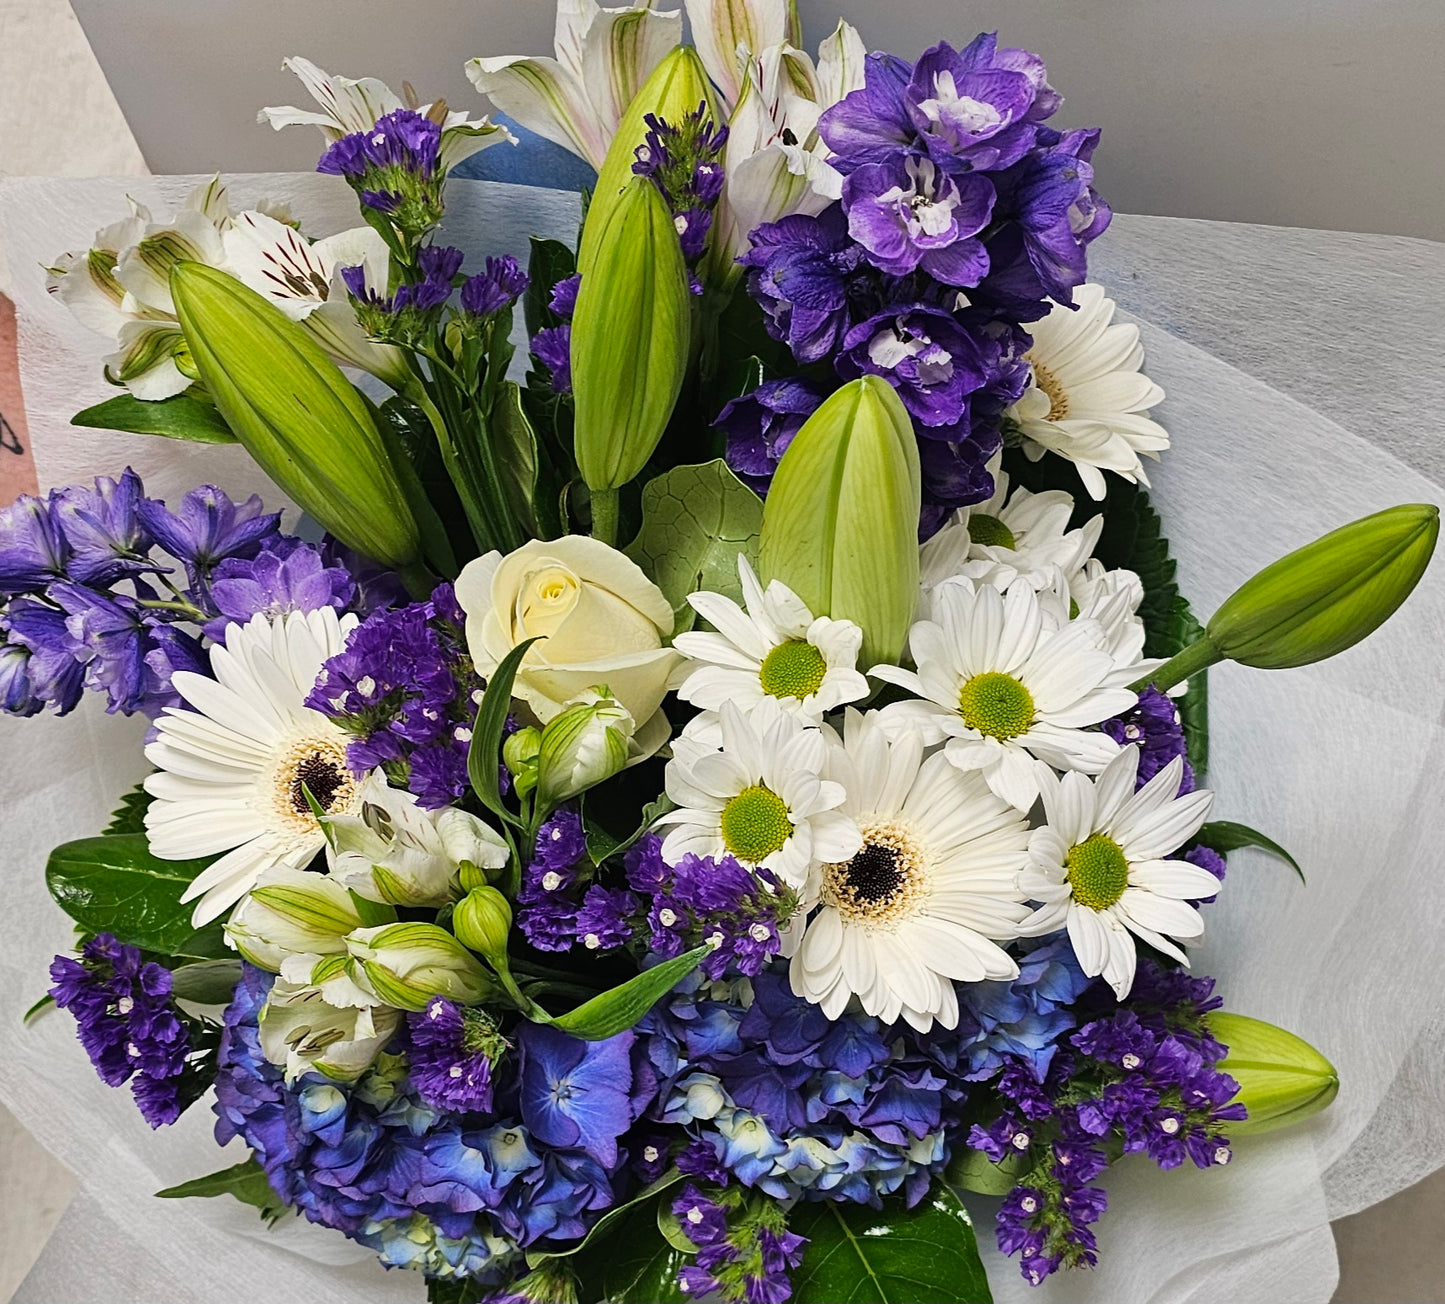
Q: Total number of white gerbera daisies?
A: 3